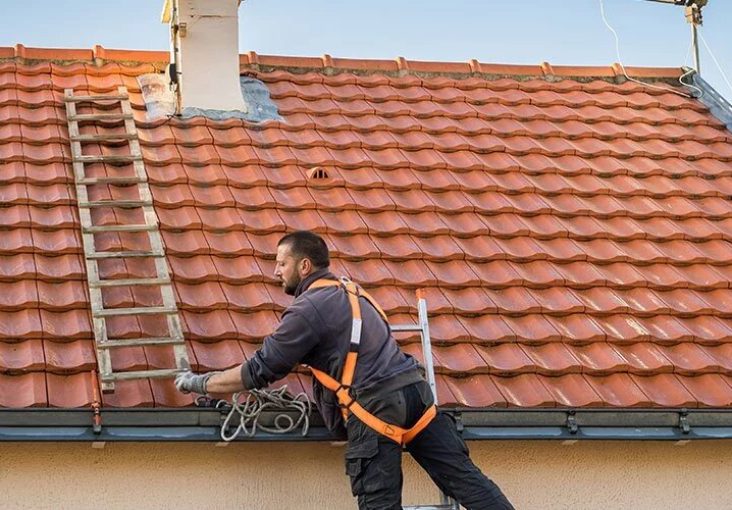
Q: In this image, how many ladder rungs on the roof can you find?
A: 12